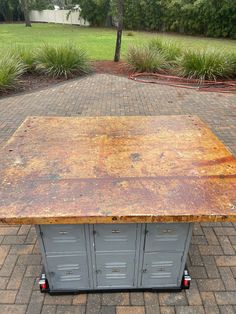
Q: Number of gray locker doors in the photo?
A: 6